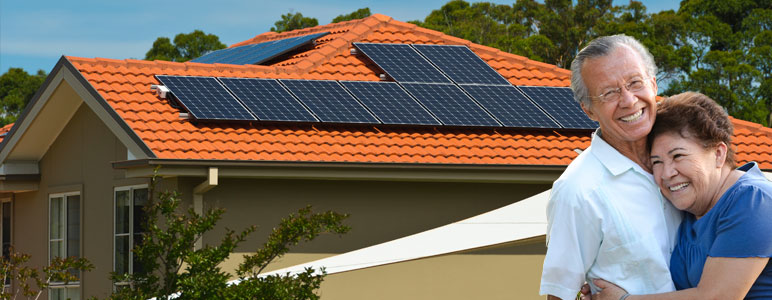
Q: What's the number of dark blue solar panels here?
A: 9